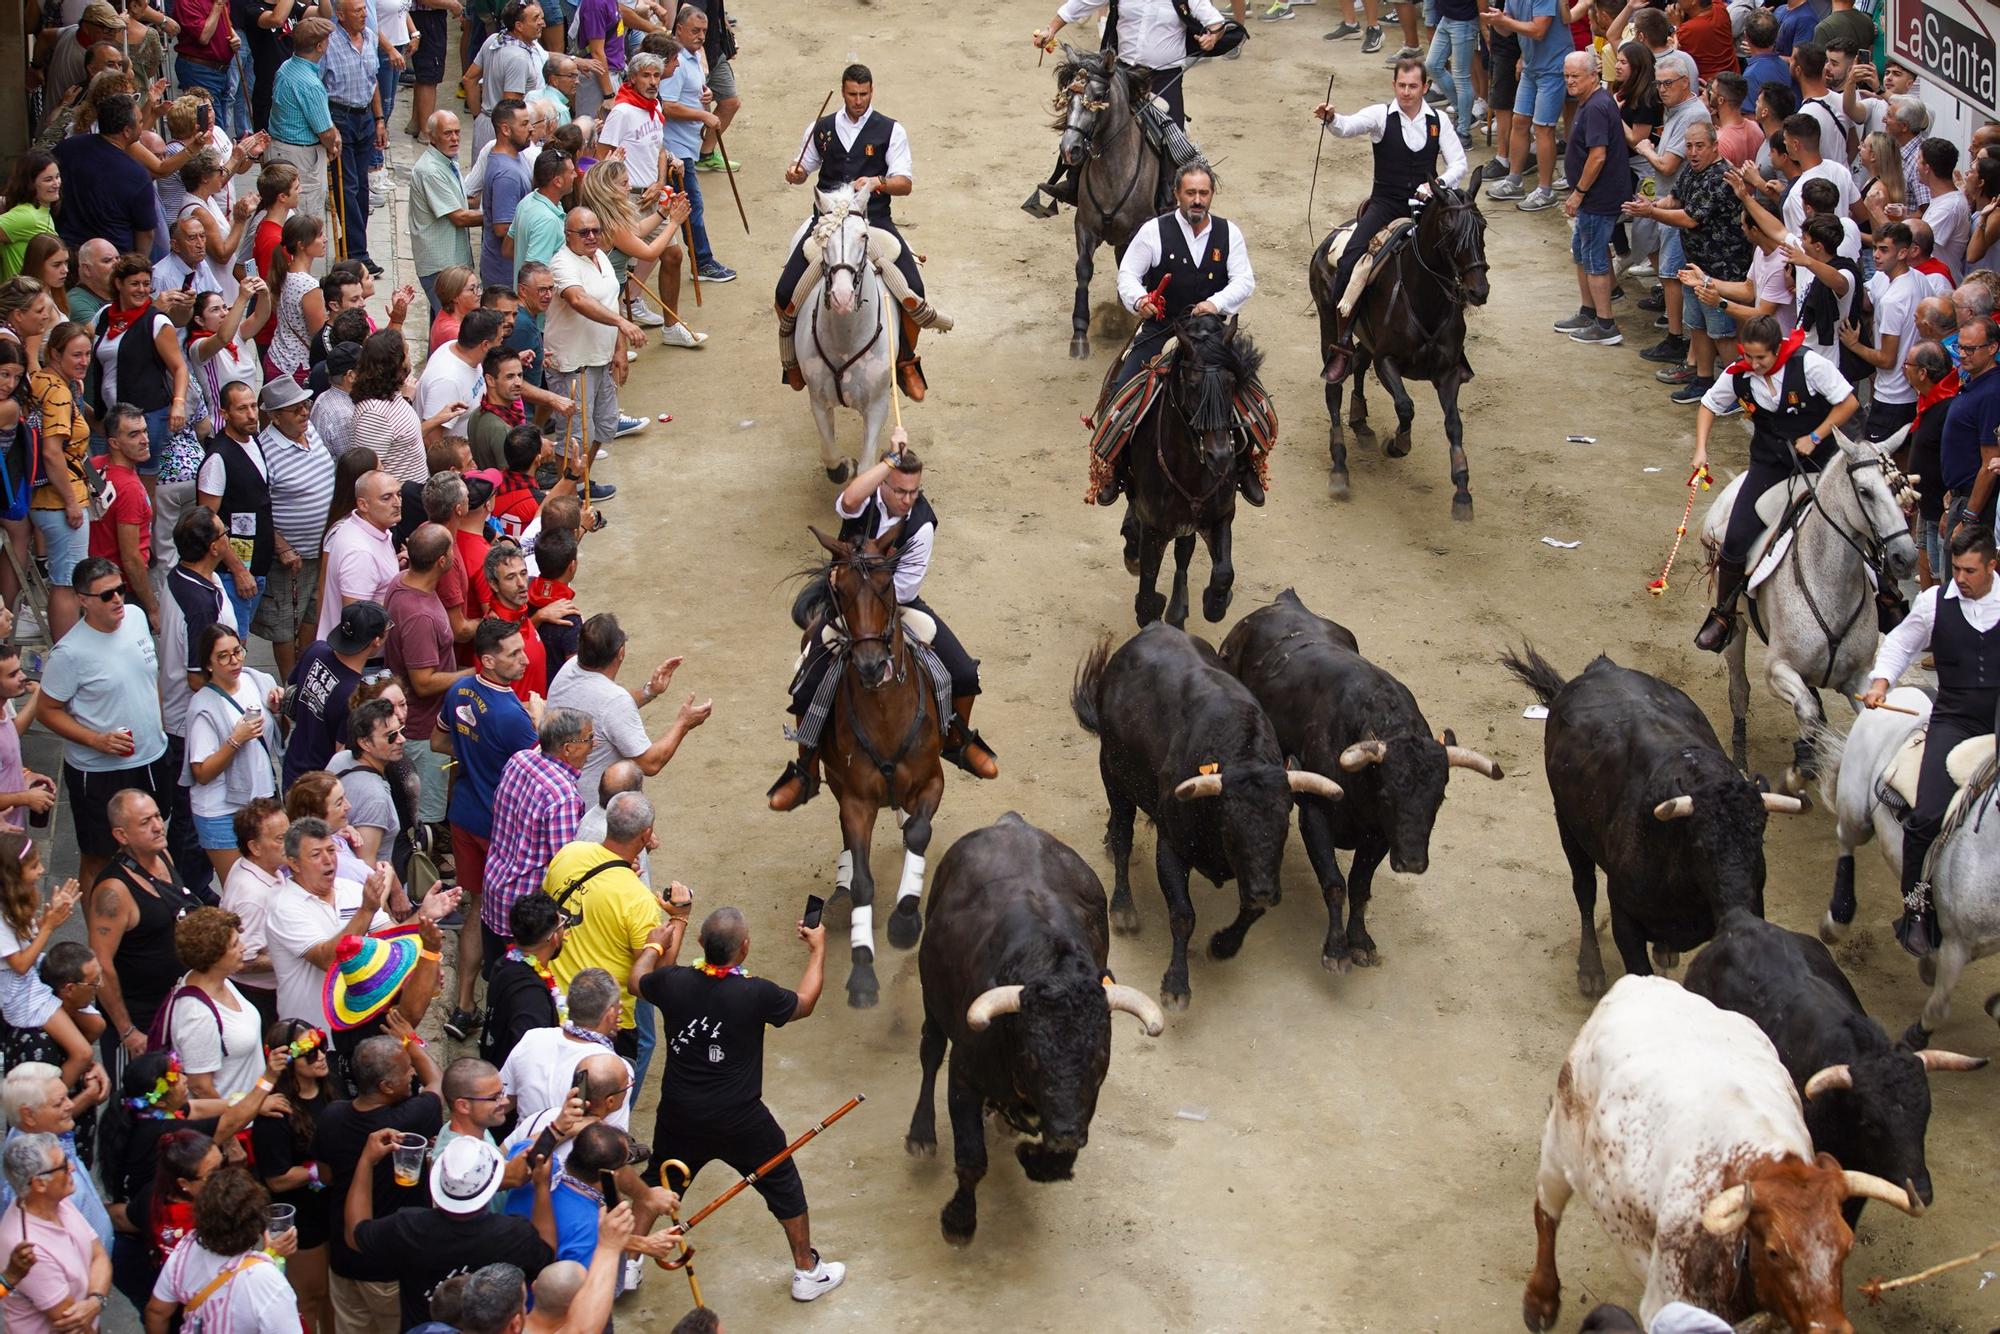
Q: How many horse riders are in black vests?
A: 7